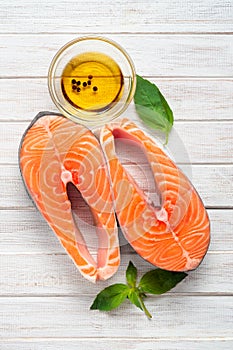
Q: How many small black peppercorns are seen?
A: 8